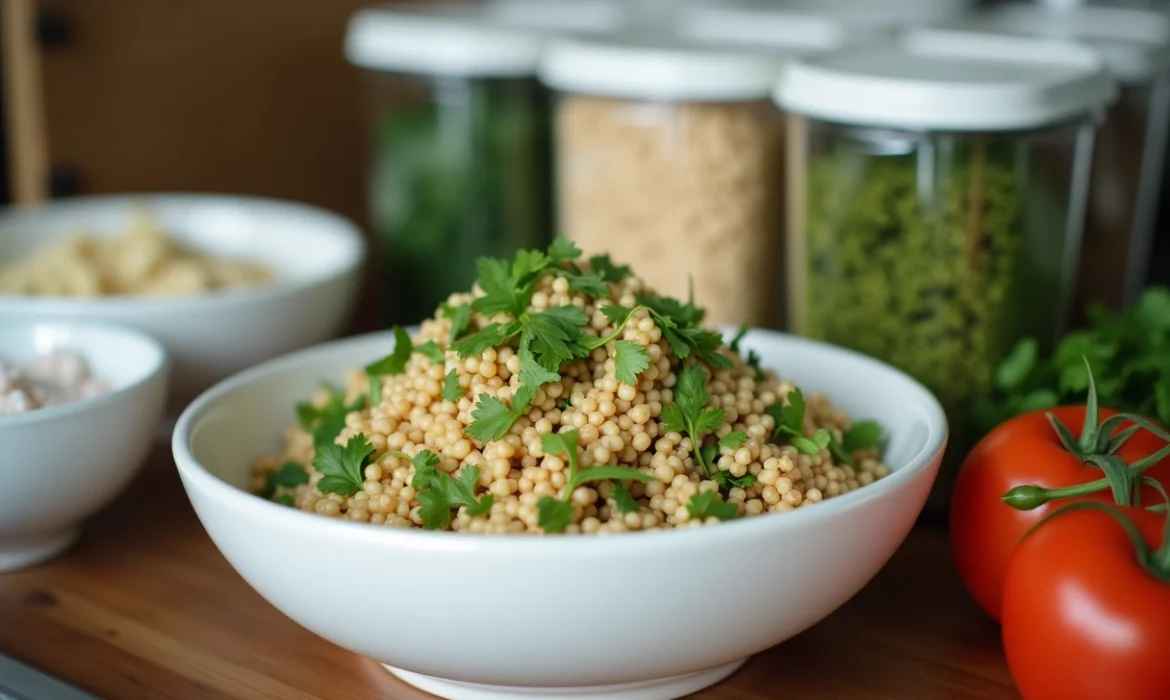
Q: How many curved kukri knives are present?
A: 0